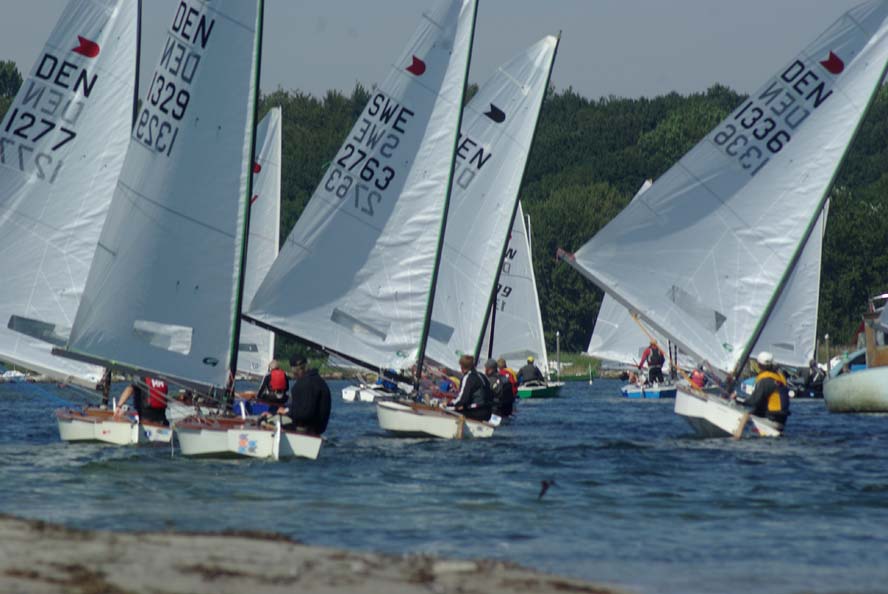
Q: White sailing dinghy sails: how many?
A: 9